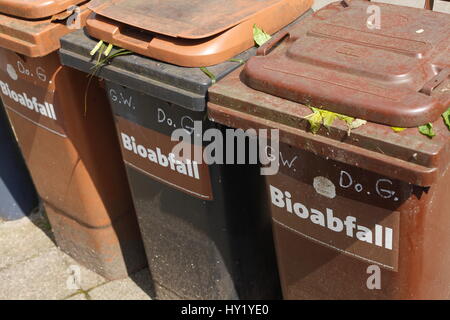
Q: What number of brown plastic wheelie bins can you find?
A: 2